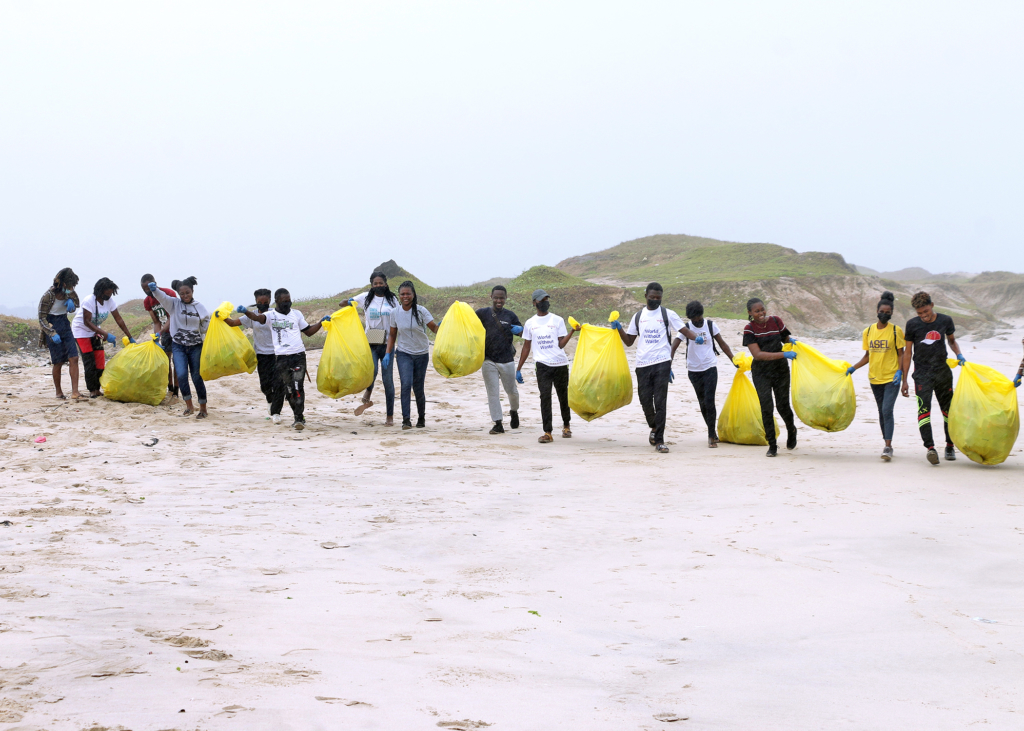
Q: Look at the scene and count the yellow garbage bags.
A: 8